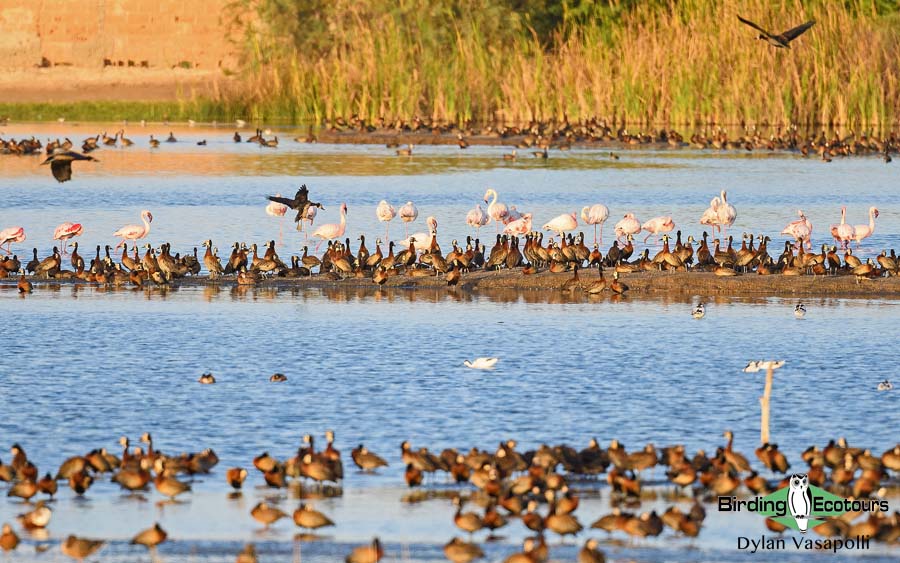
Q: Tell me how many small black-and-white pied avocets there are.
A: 6